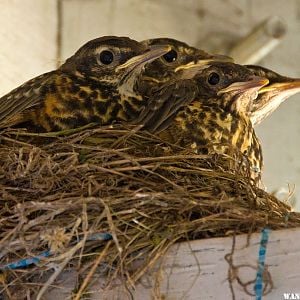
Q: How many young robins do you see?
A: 4